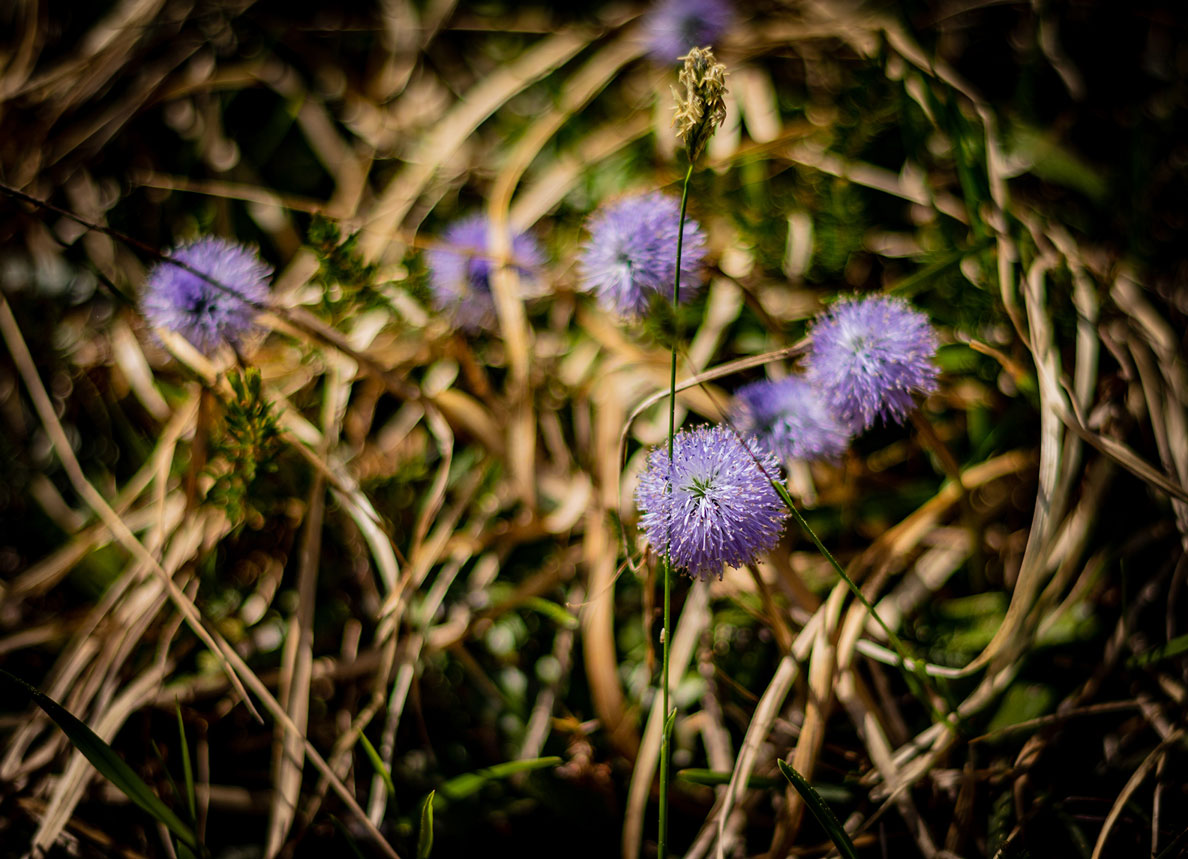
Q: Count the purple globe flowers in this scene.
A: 7